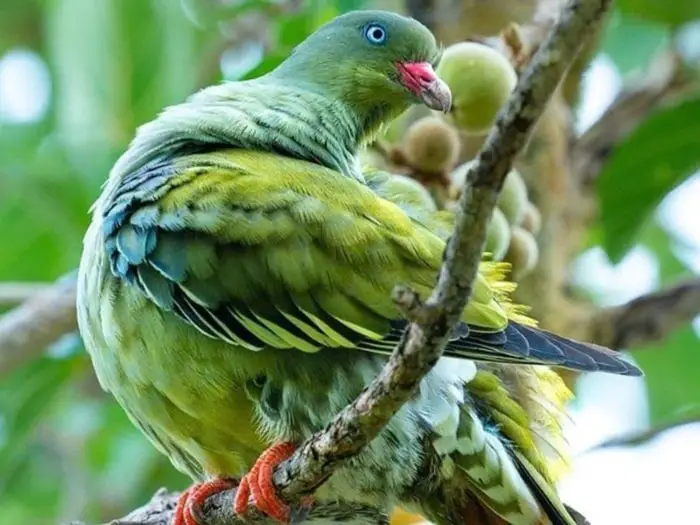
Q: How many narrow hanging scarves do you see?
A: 0